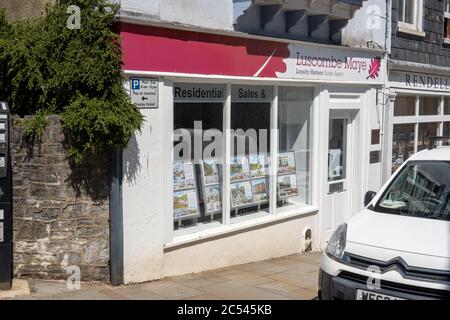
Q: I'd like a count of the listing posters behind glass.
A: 10